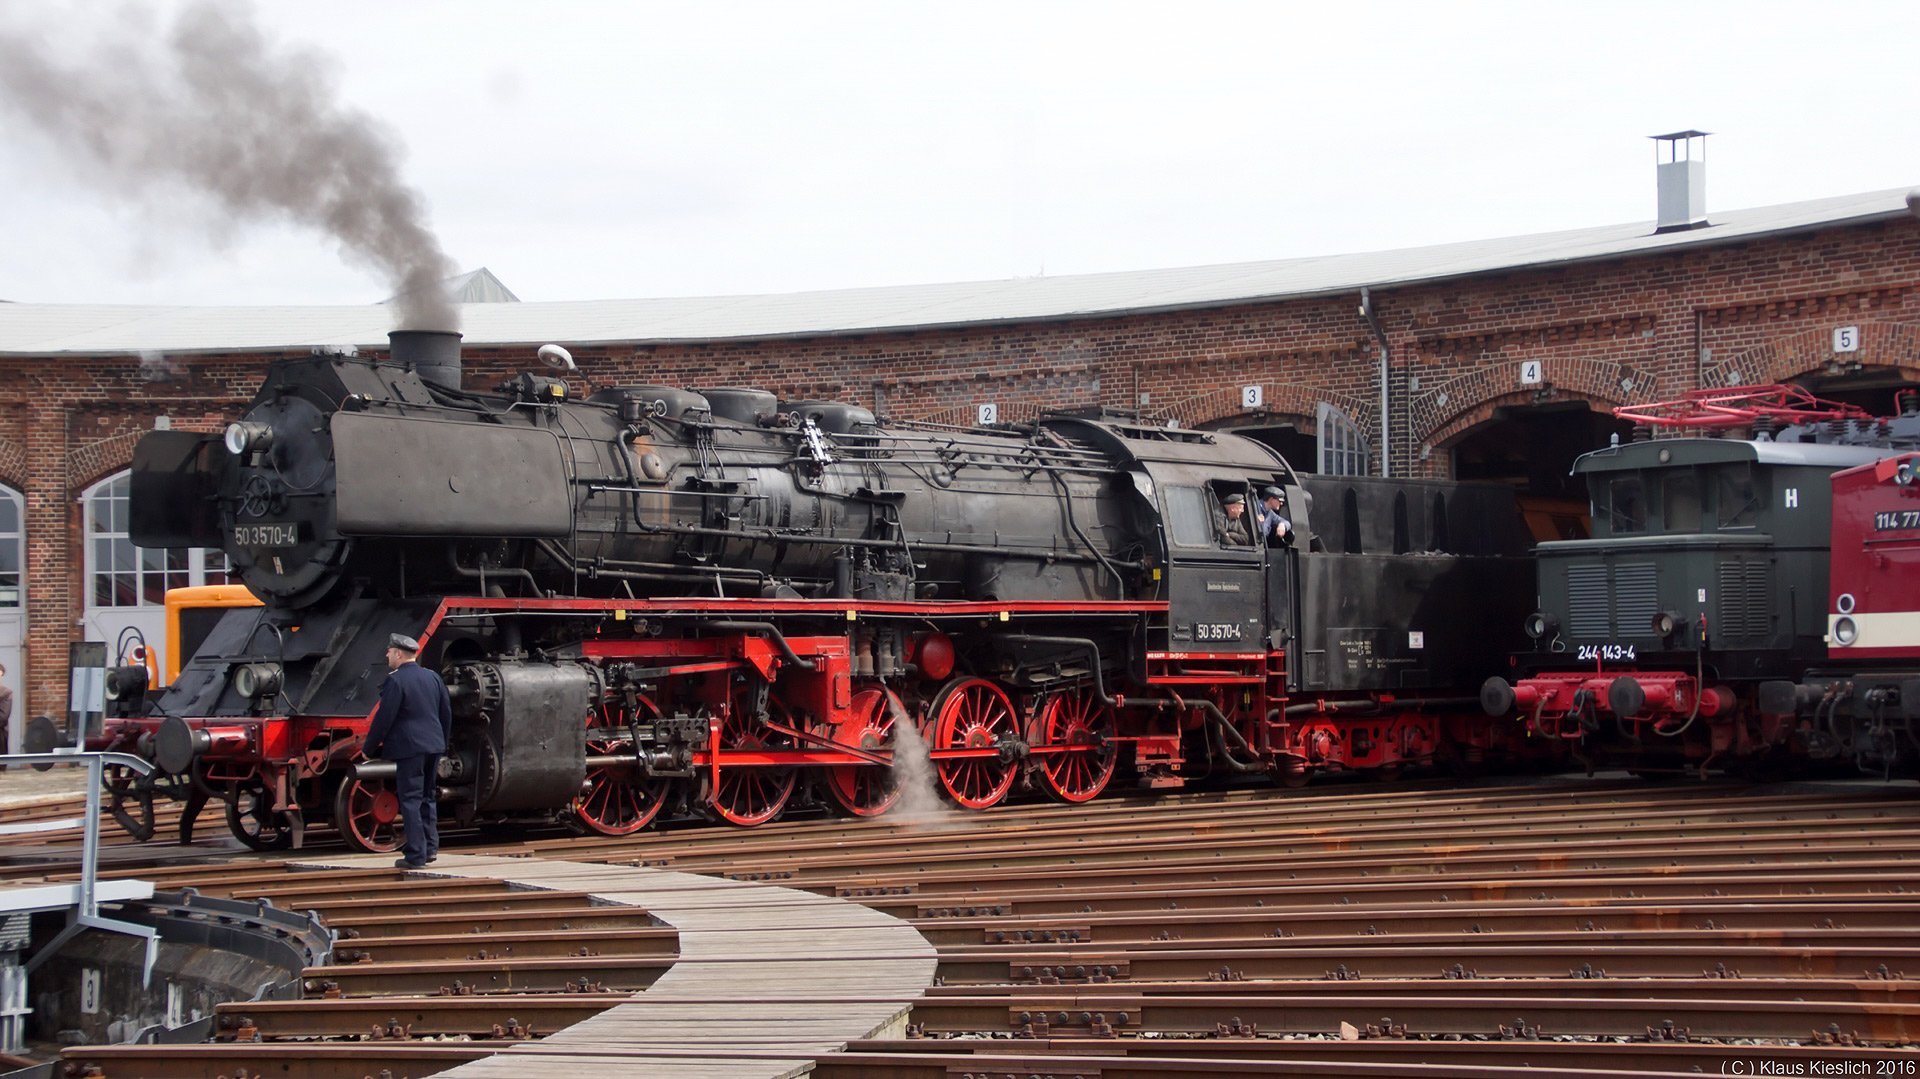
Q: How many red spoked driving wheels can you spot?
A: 5